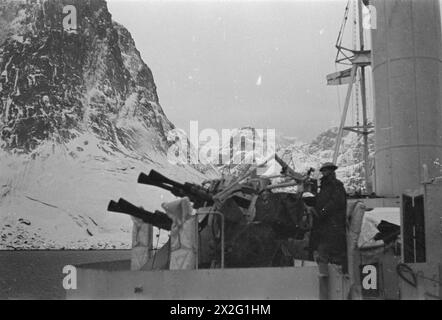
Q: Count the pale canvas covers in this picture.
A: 2